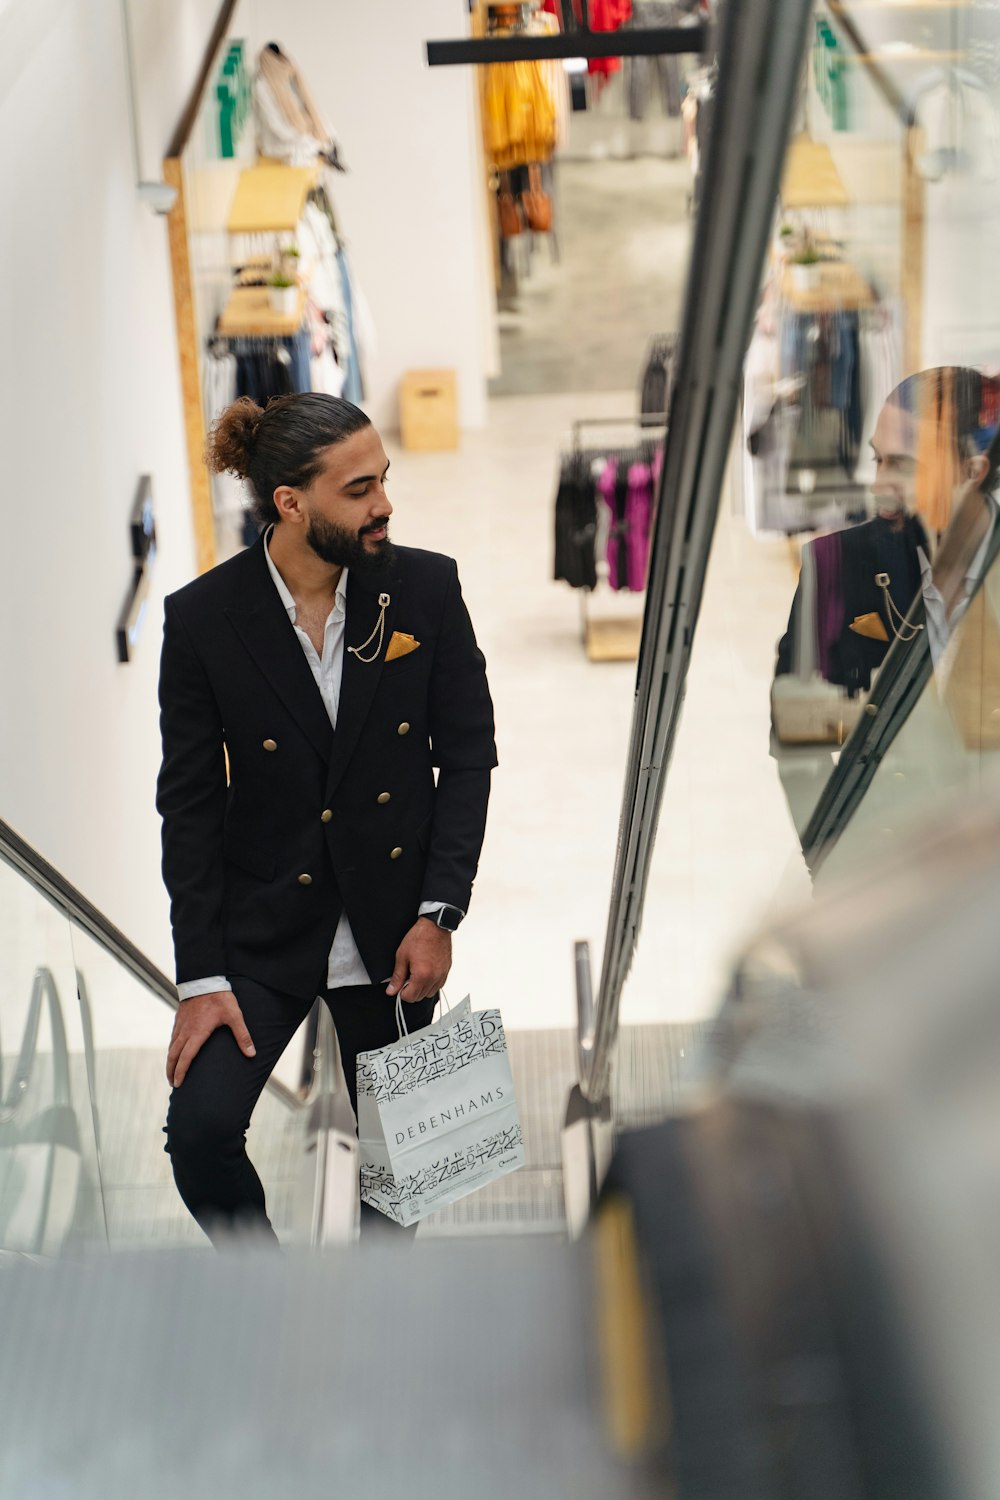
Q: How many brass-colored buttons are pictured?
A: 6